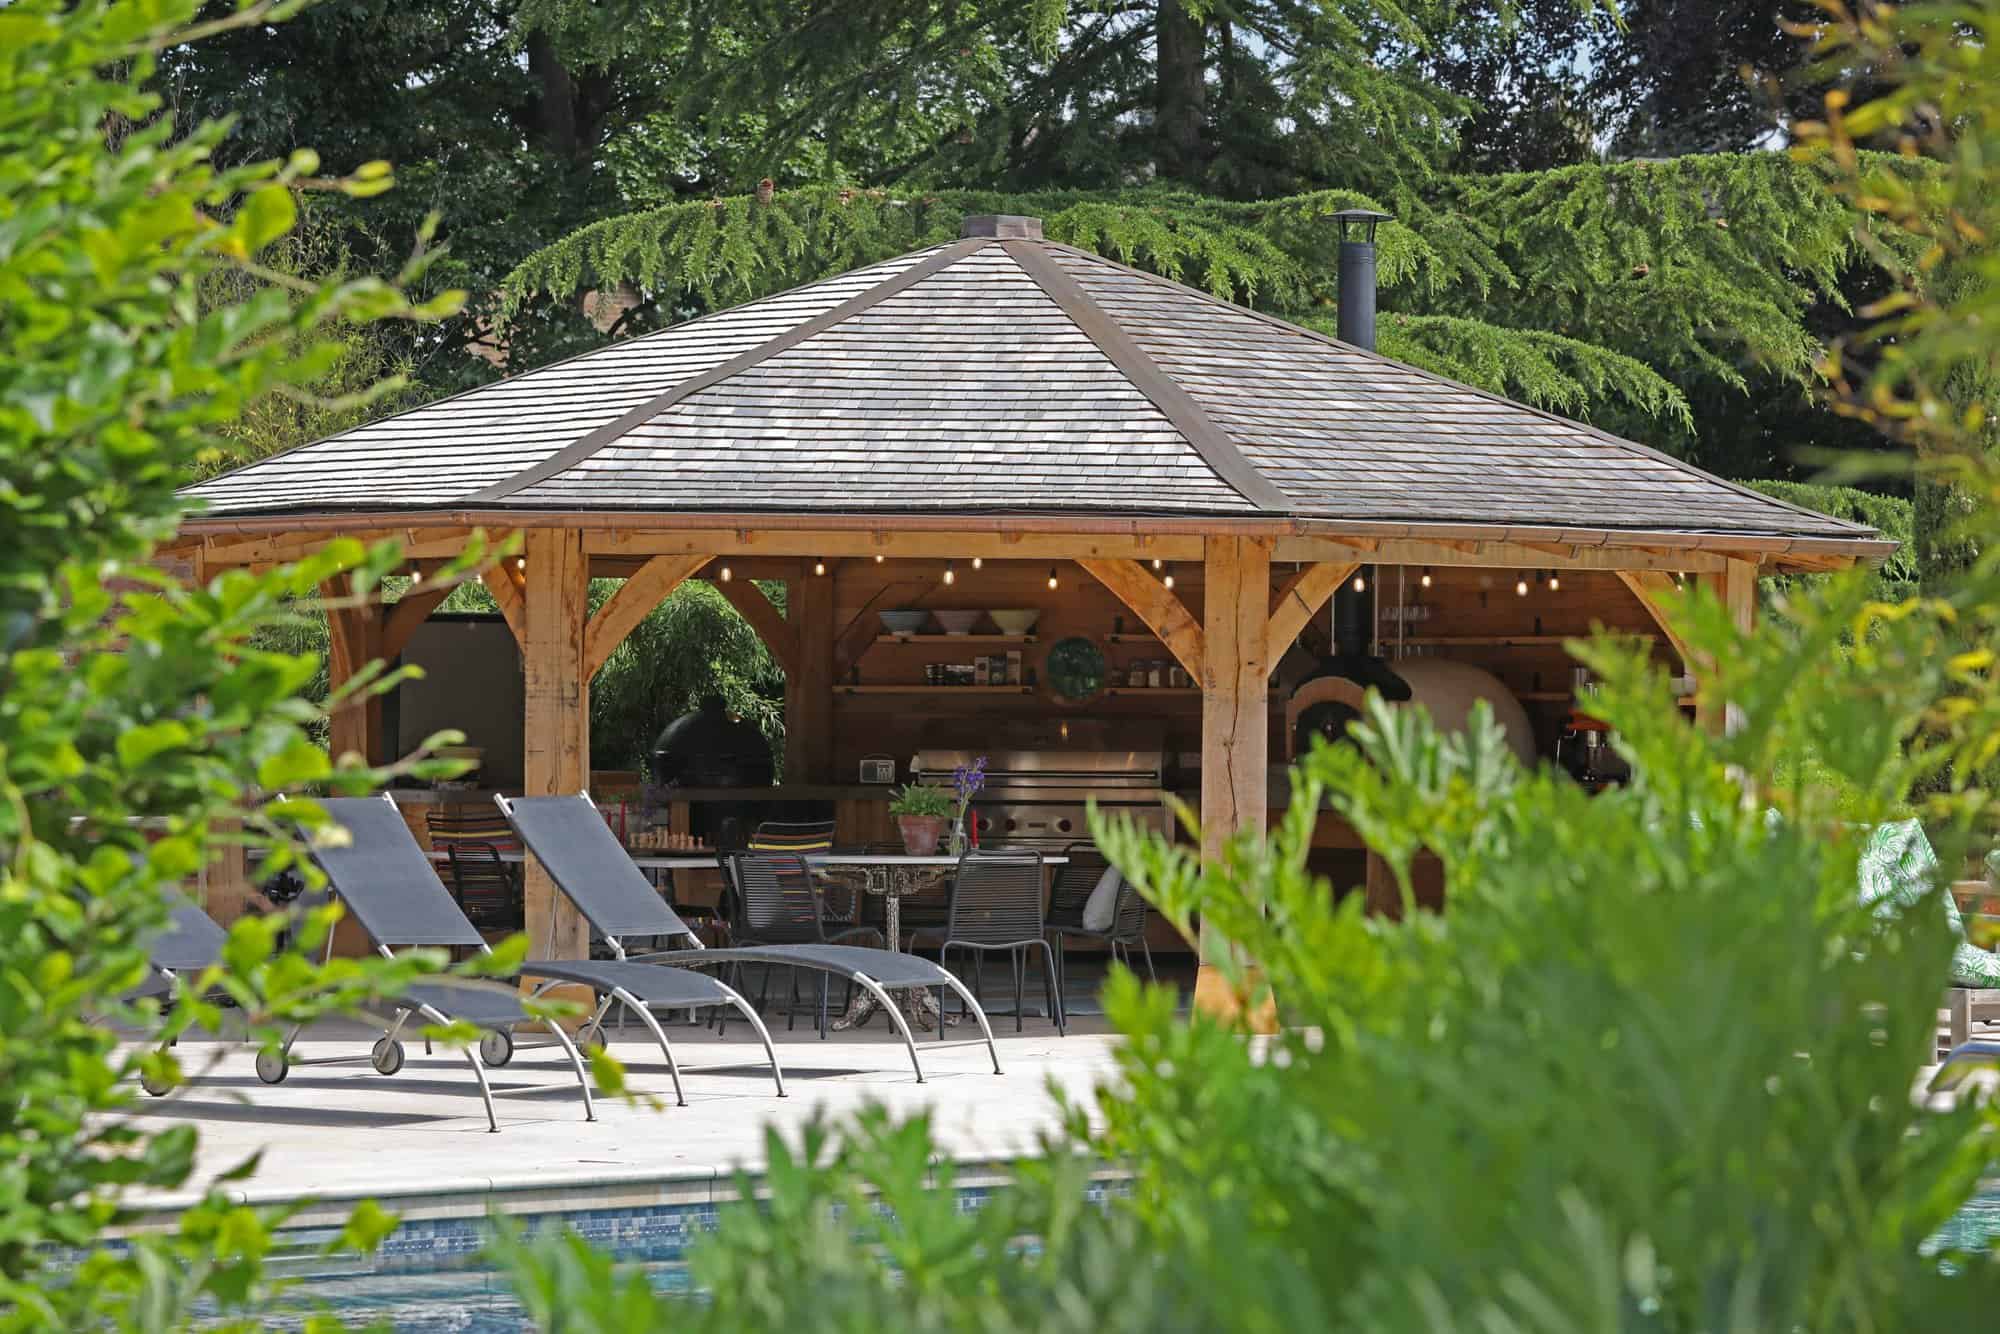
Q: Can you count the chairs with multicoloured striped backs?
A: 2